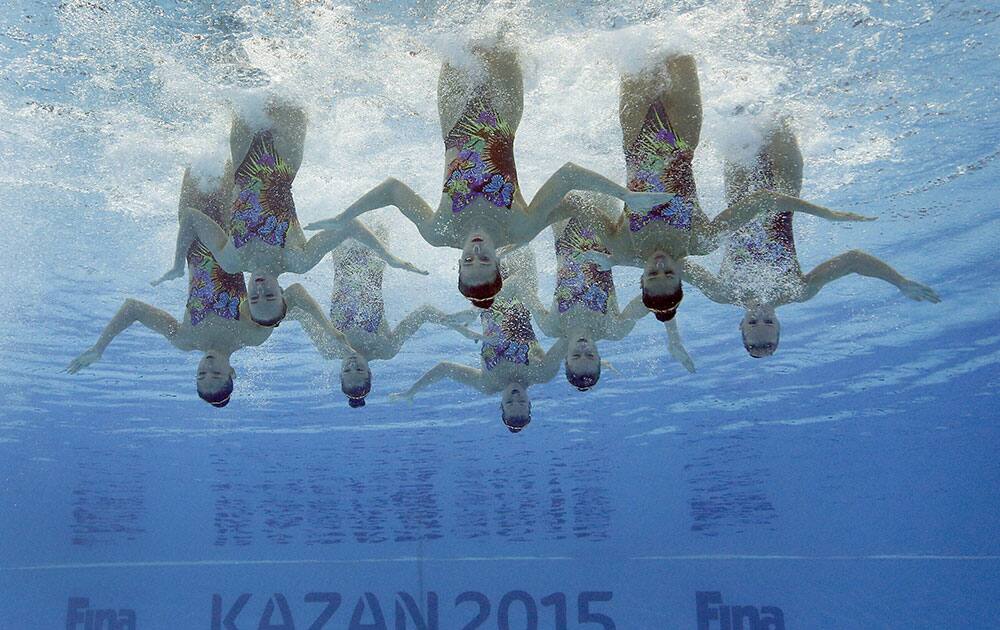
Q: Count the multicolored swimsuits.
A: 8